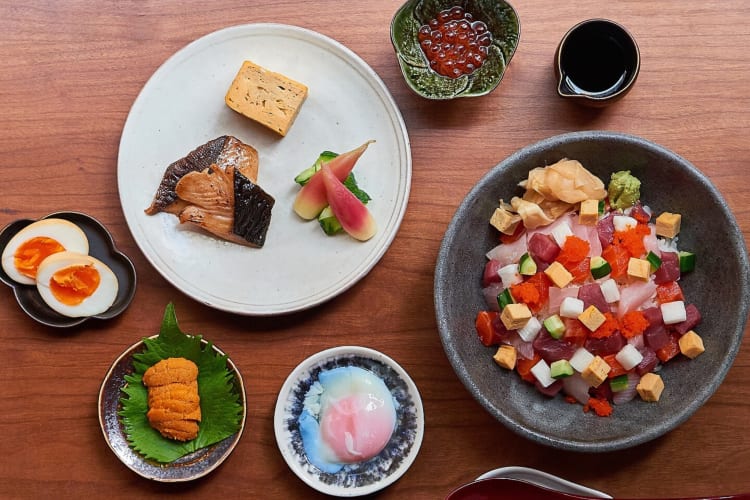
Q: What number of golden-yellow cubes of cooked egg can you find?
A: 11